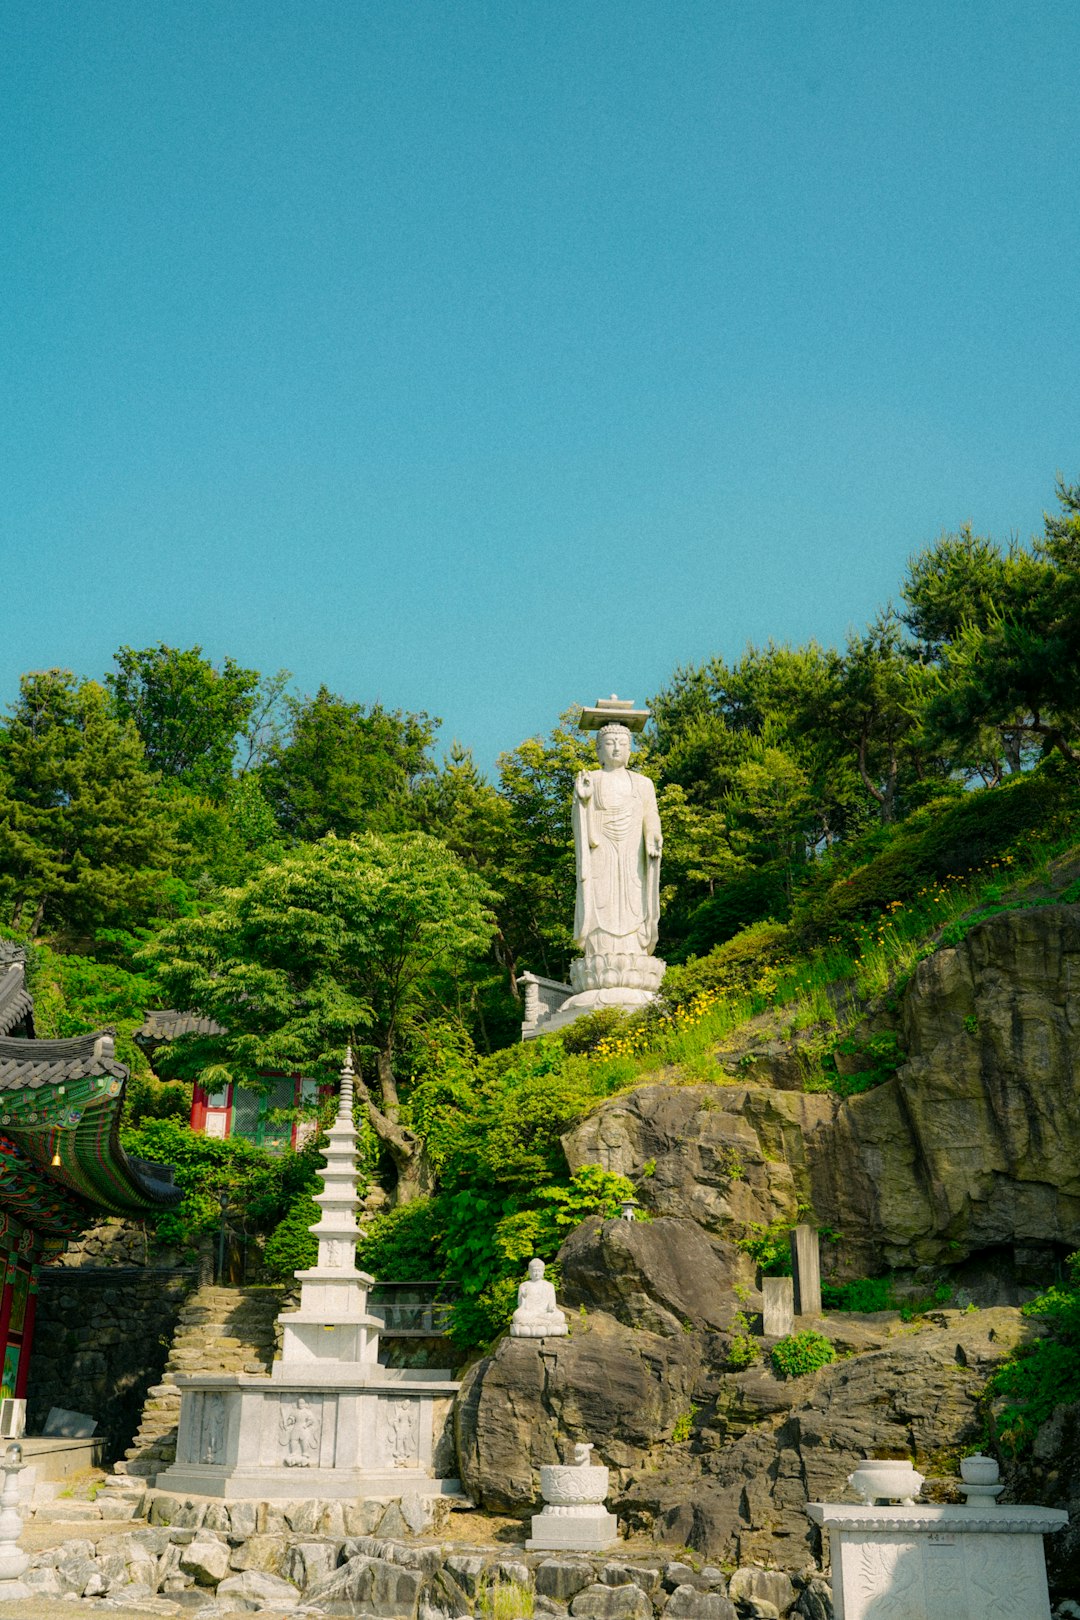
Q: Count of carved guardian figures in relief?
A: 3